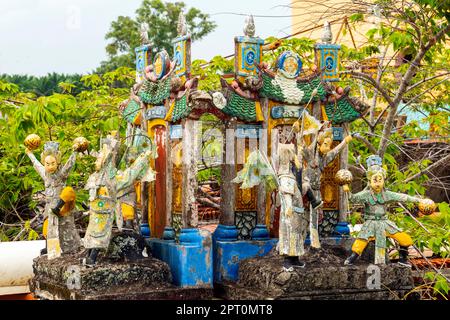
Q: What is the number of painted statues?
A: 6